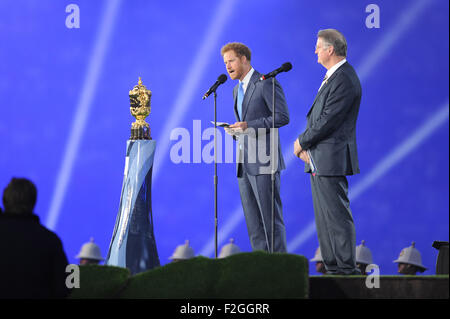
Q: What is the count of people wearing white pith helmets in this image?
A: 6